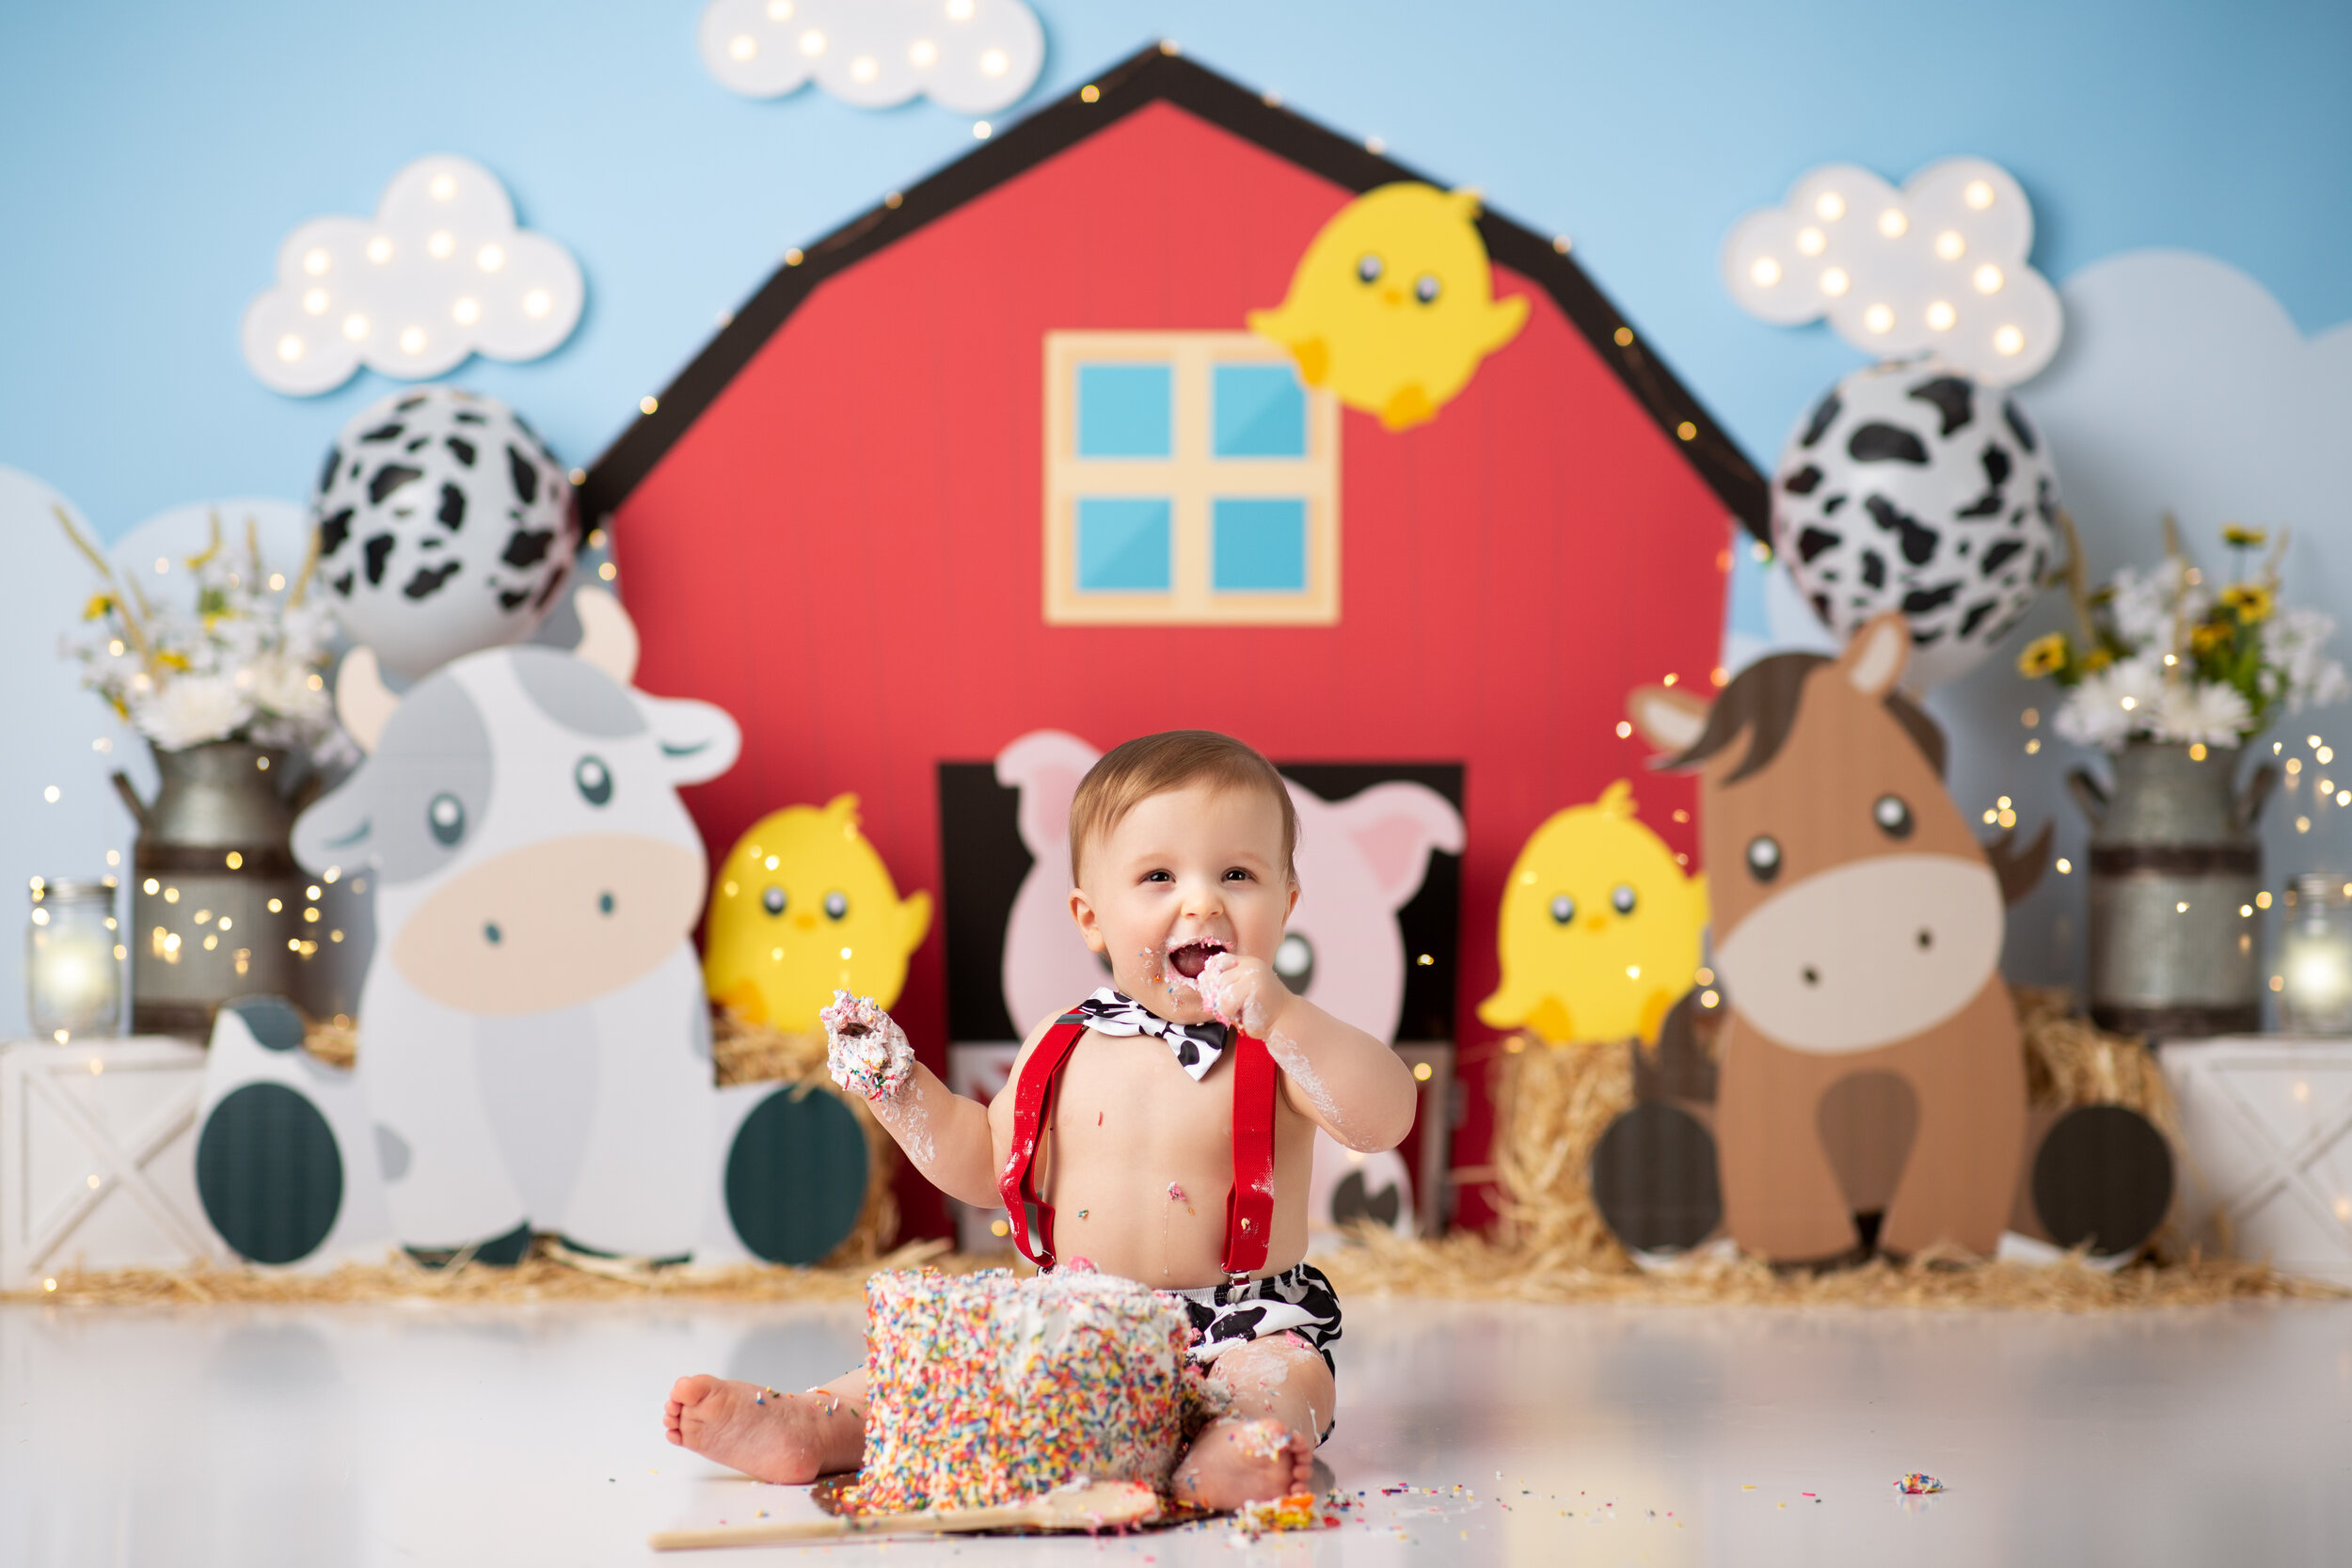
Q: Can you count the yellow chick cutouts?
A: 3